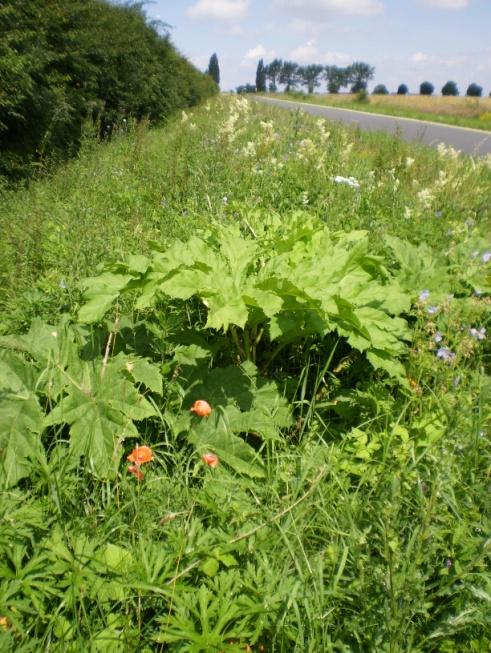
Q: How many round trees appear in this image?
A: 5